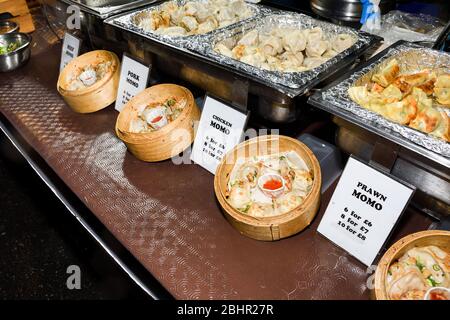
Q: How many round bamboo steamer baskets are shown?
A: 4